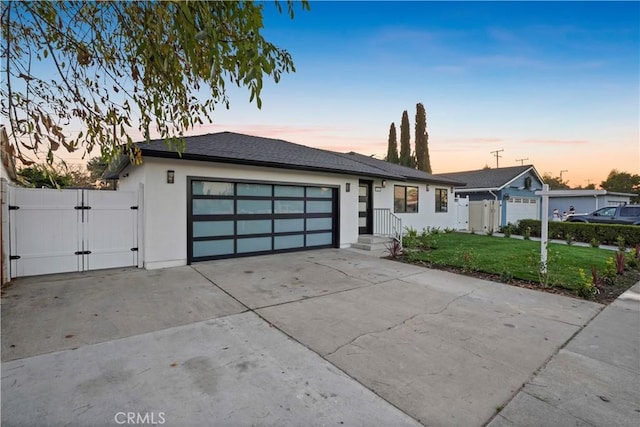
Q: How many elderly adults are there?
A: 0